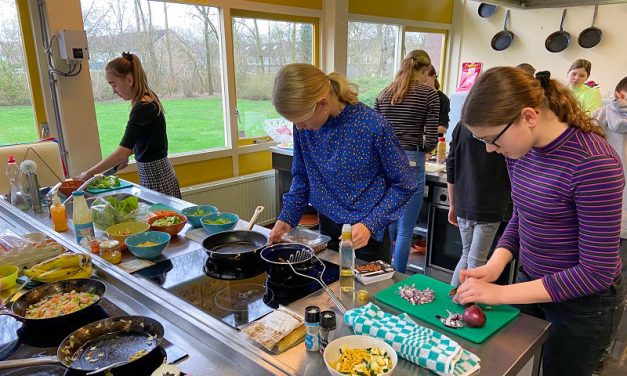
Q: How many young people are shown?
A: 8